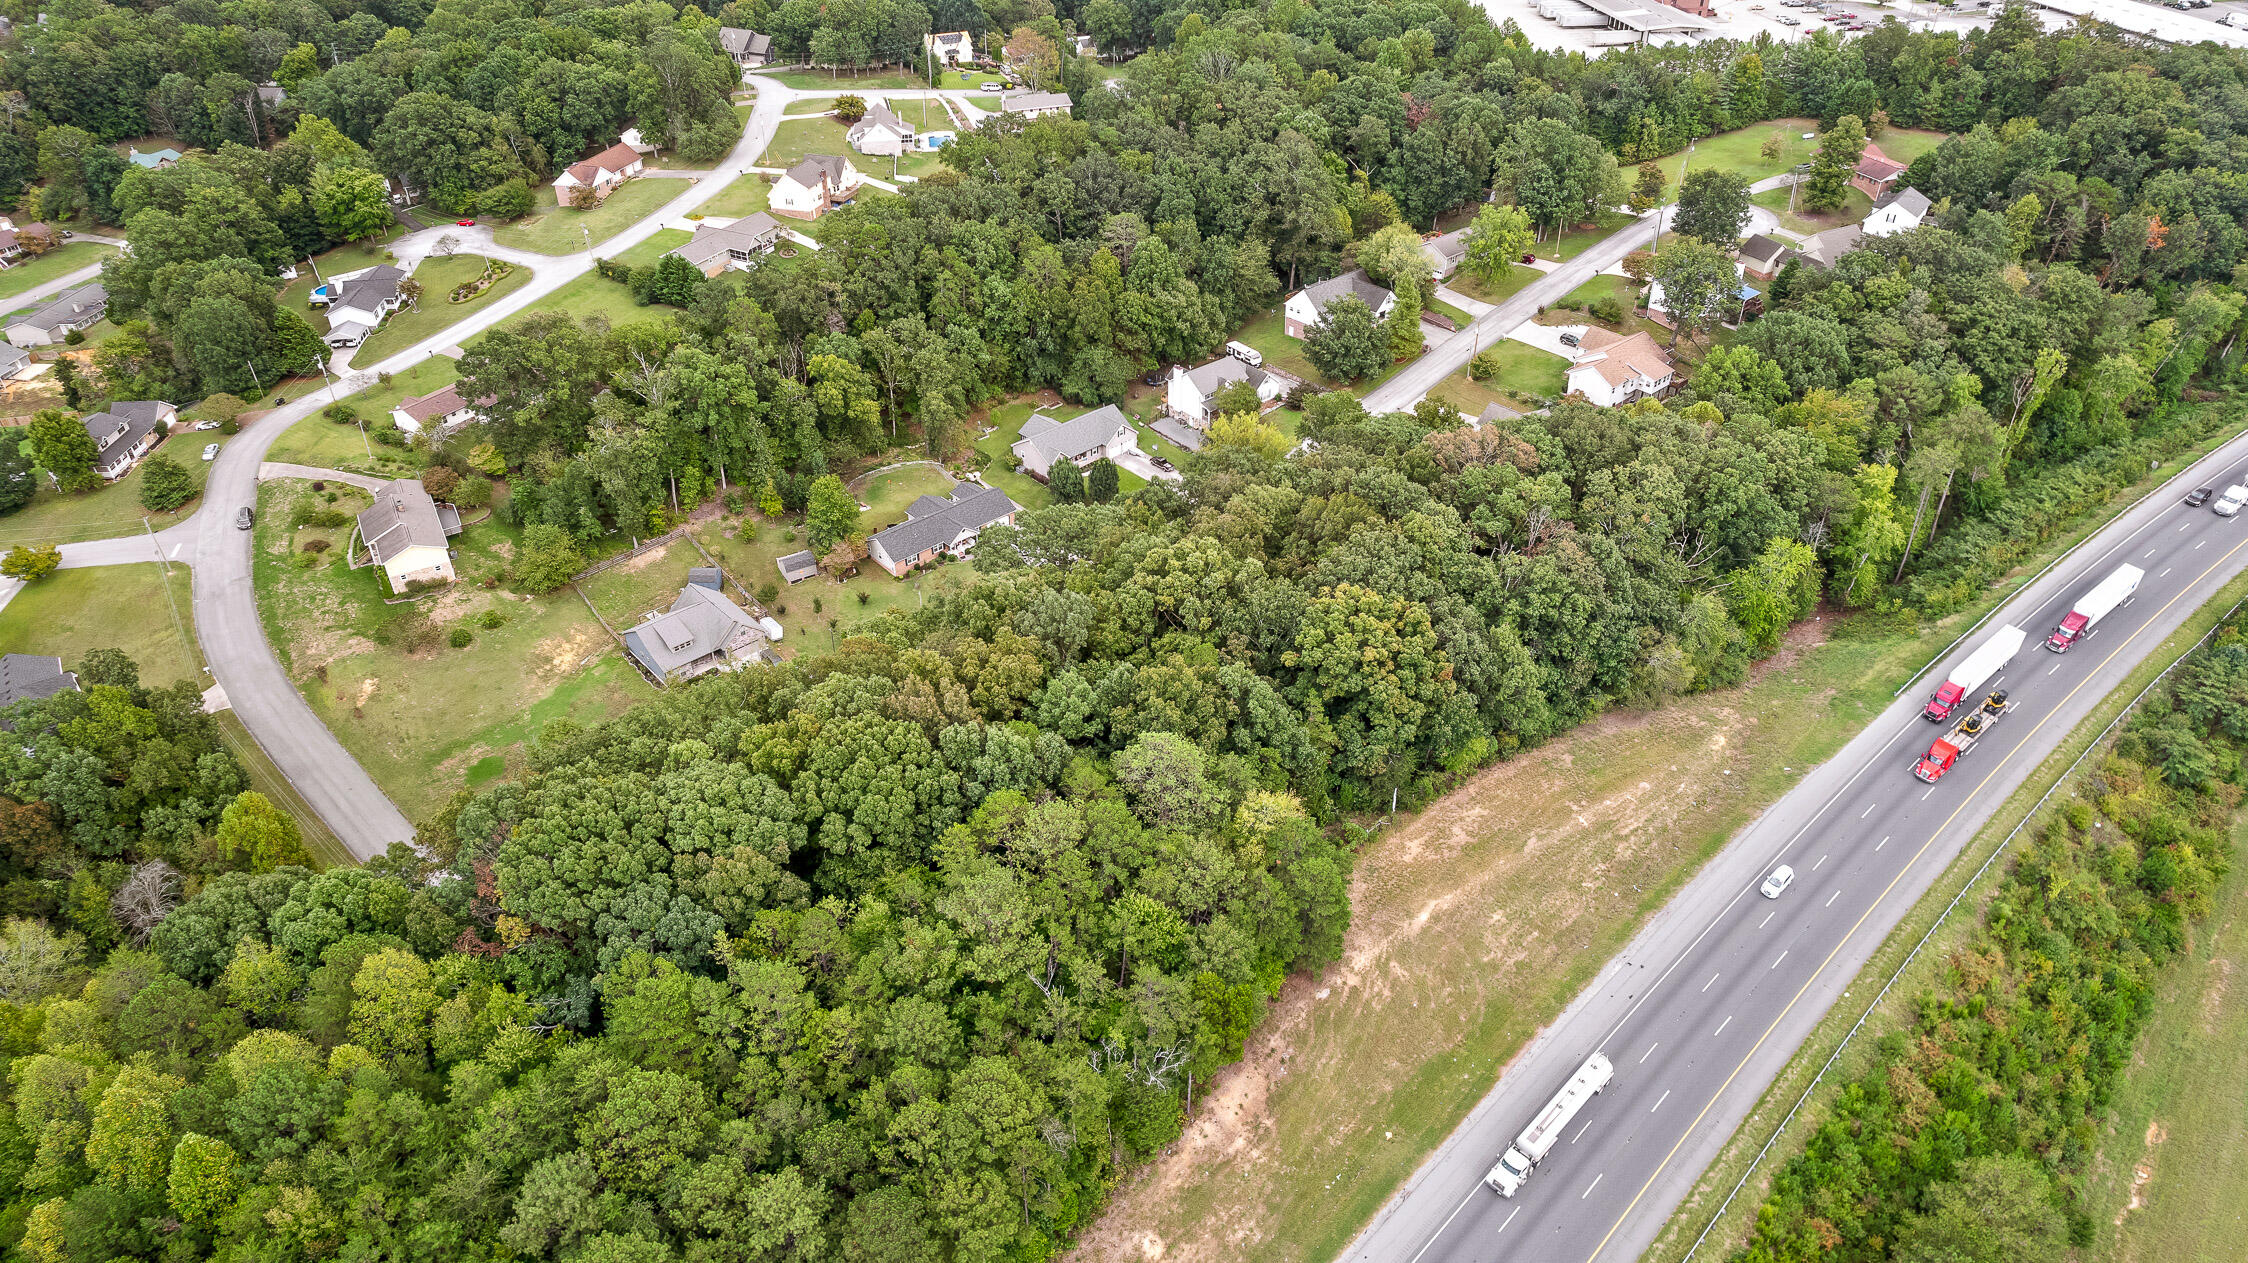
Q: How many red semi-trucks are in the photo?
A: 3